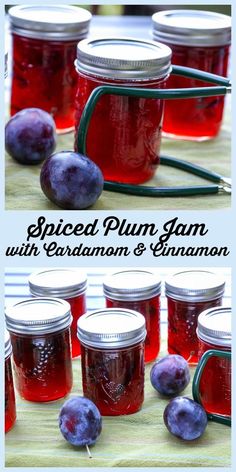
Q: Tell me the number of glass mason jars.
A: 10